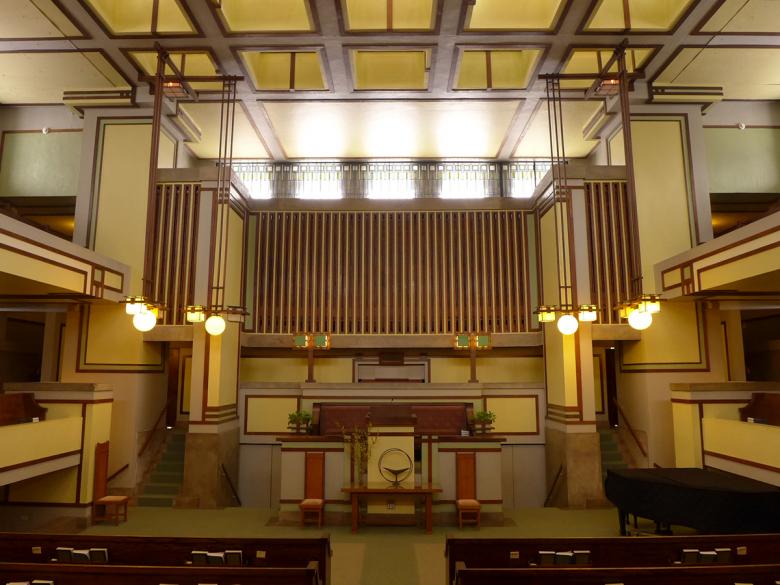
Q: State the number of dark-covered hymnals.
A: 12